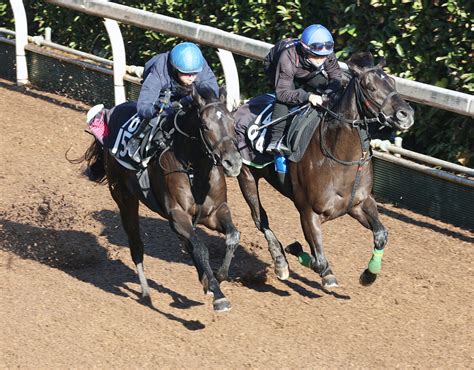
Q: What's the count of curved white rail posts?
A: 3